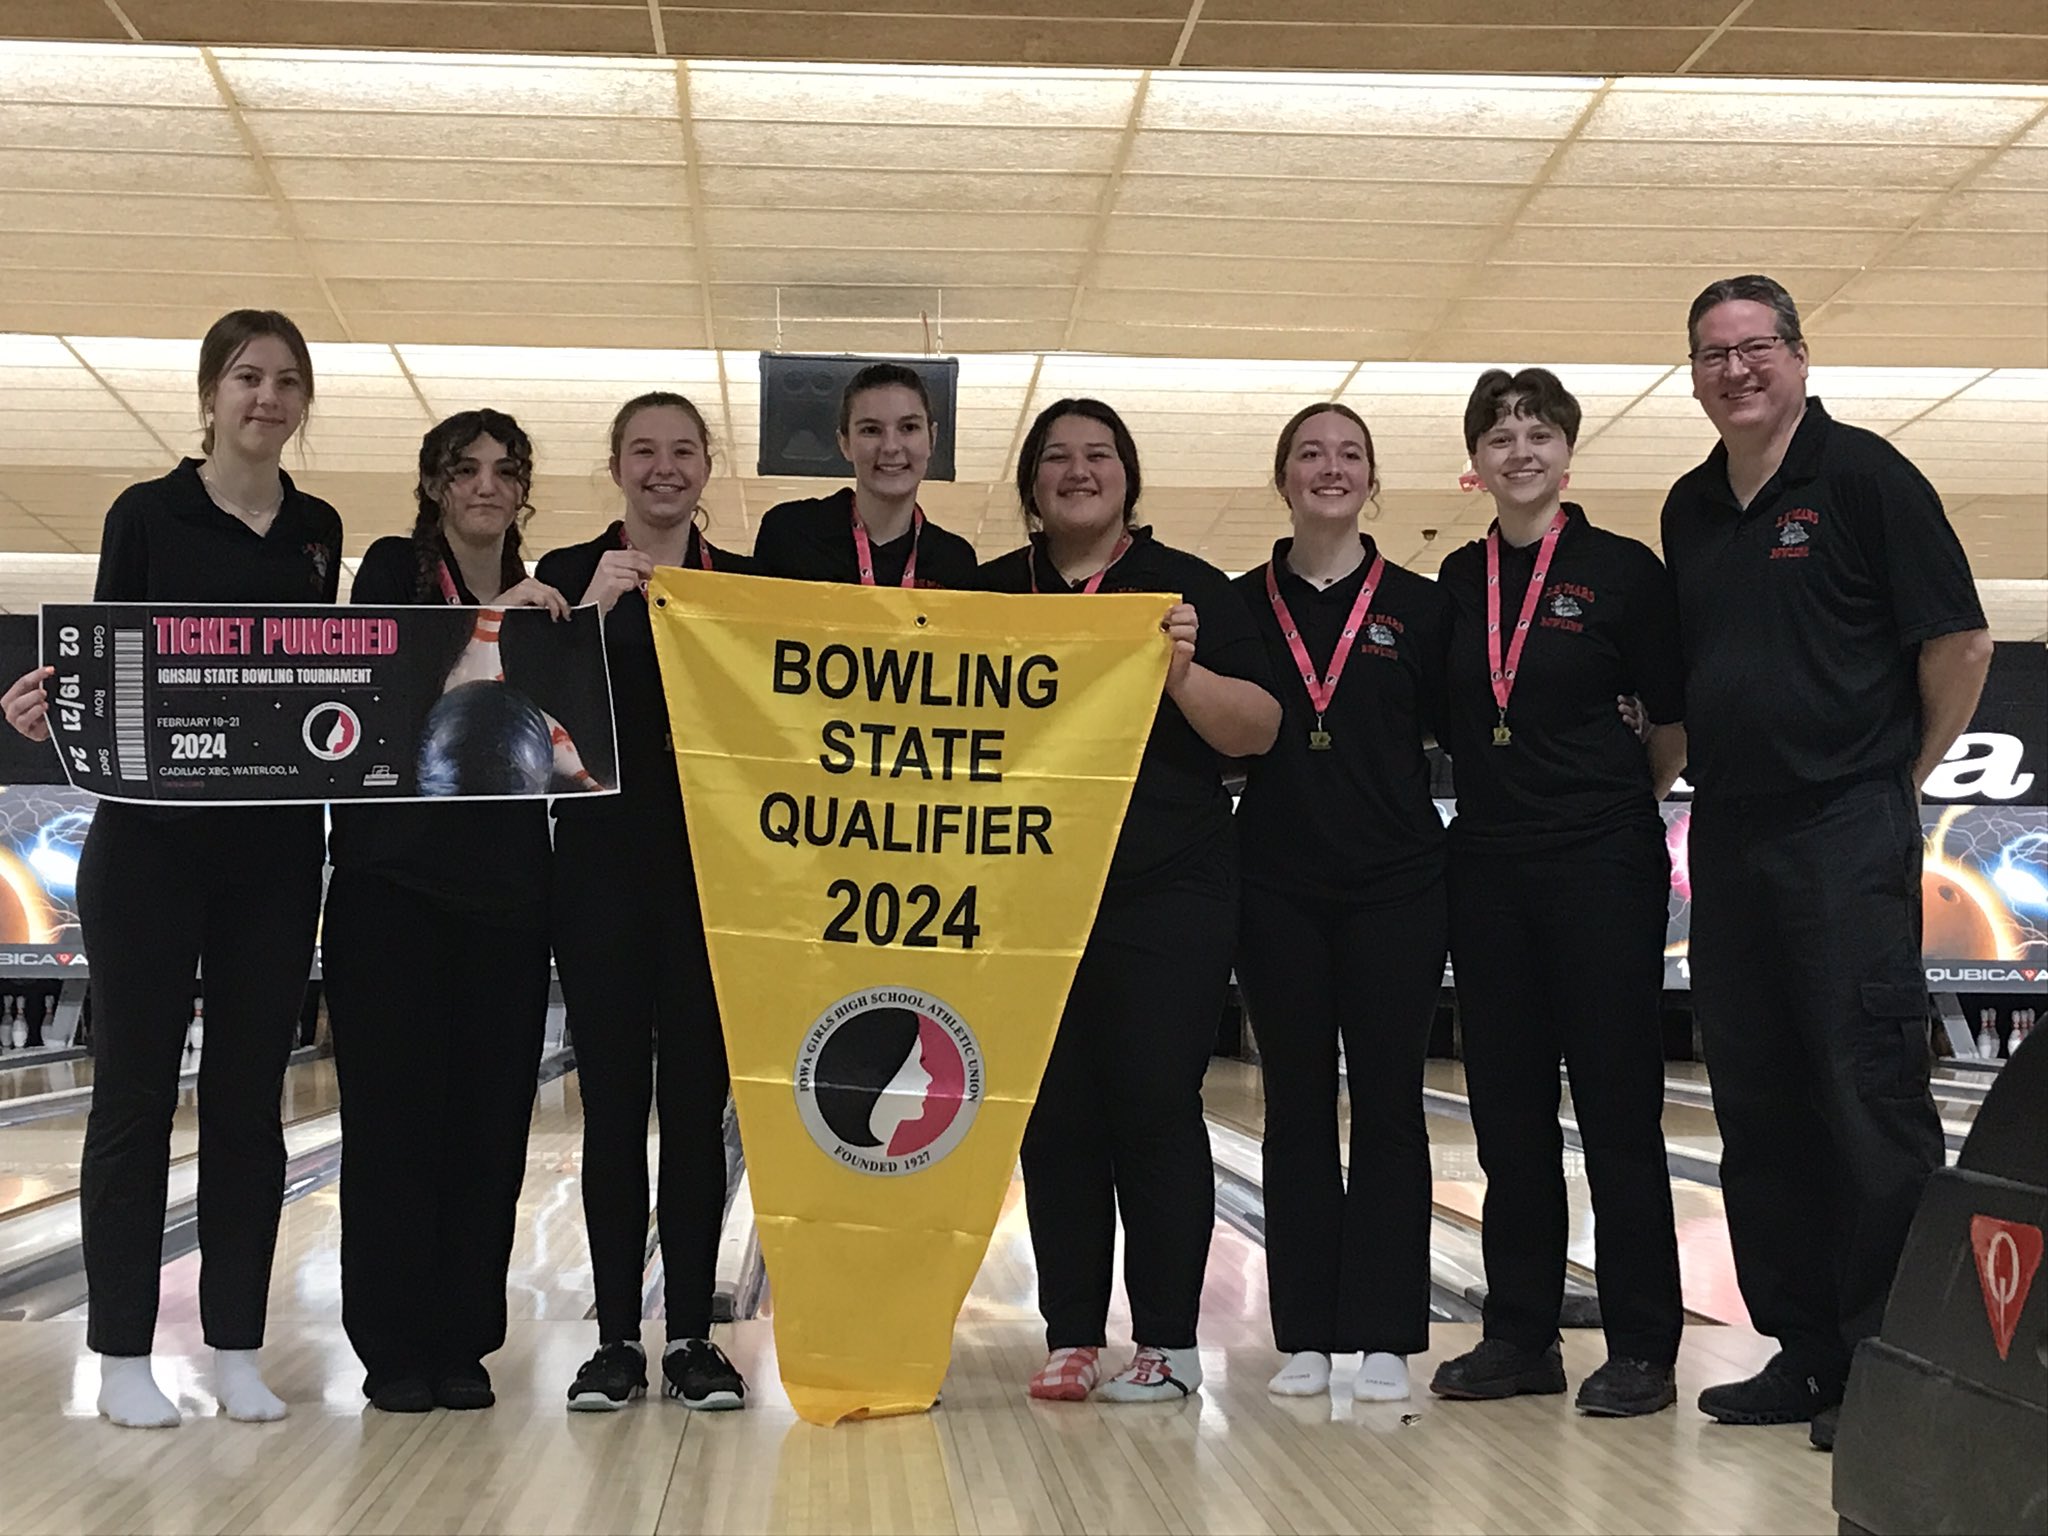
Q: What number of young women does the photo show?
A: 7